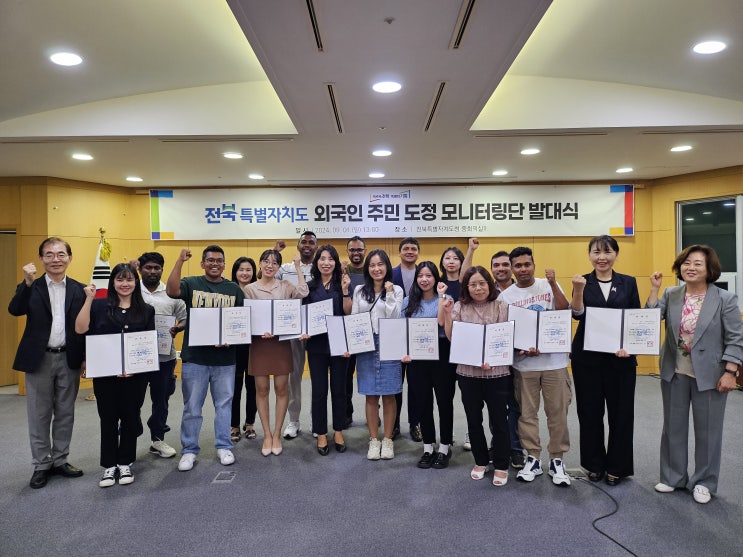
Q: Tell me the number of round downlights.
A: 13